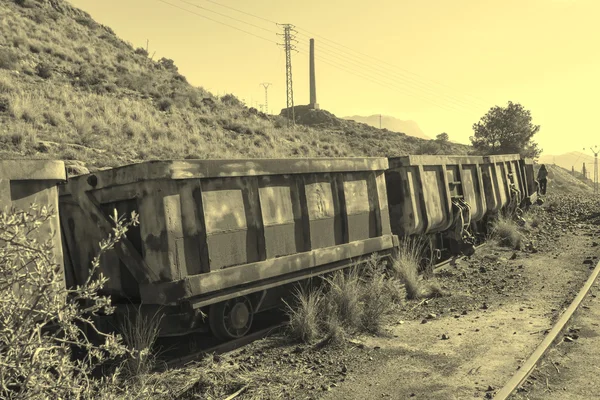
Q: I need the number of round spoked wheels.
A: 1